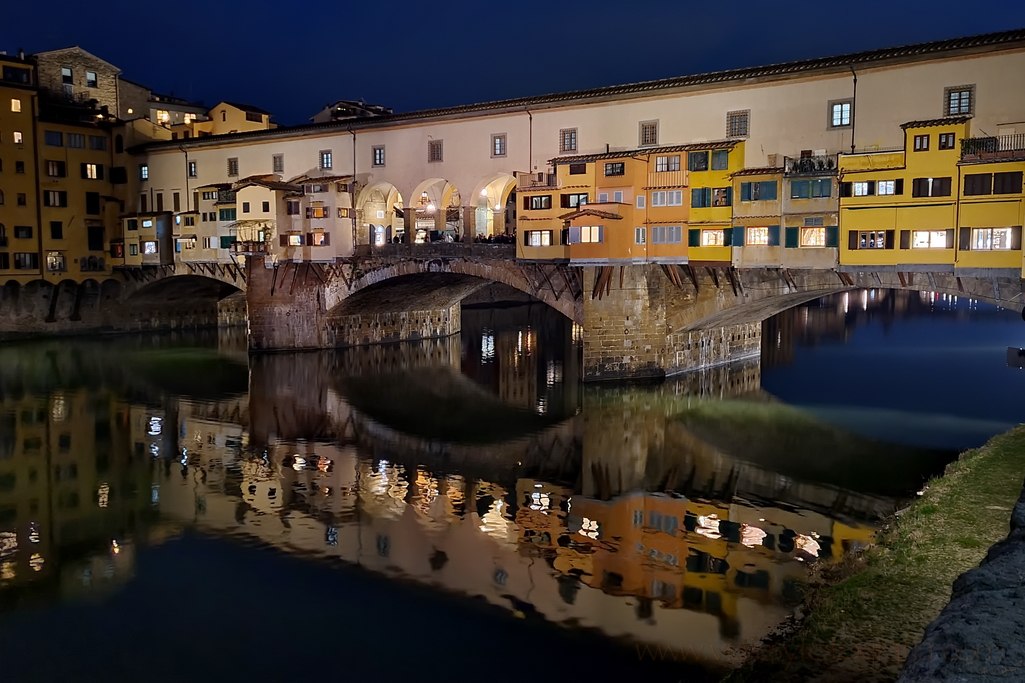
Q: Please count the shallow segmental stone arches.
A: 3